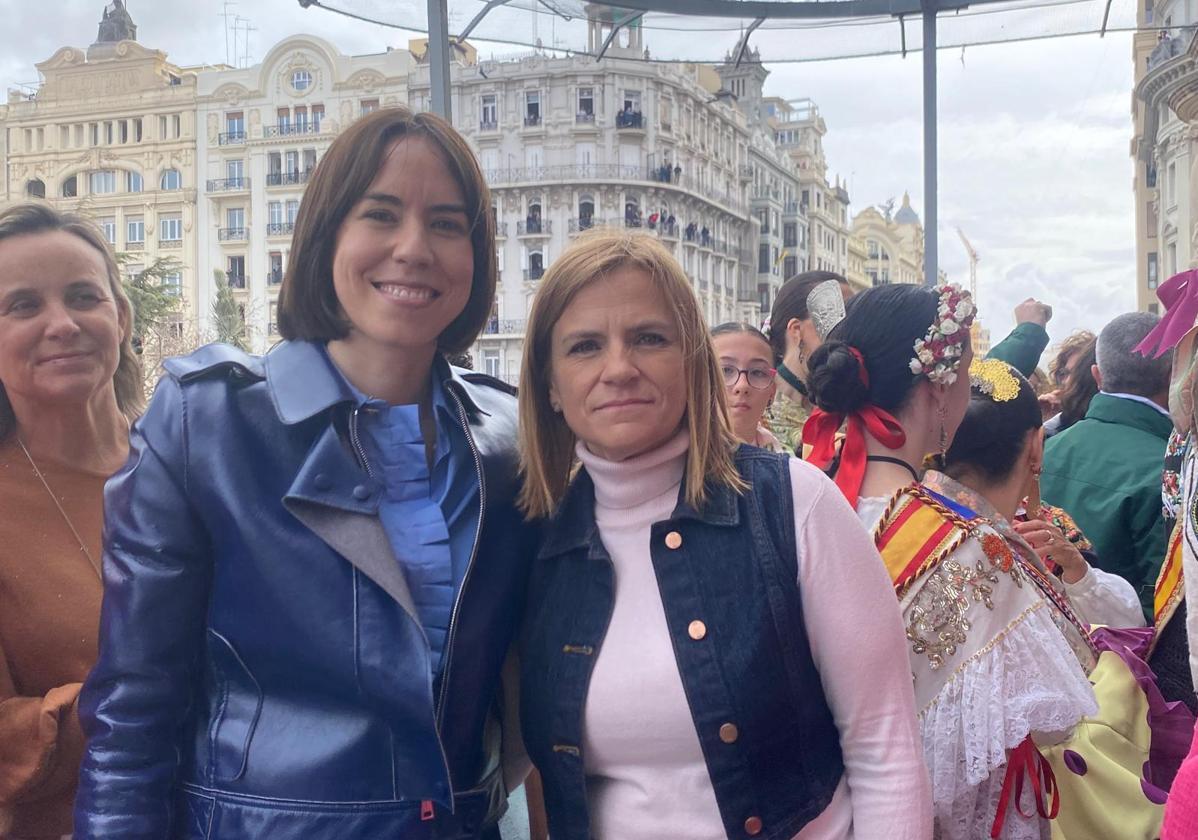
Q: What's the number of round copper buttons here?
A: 4